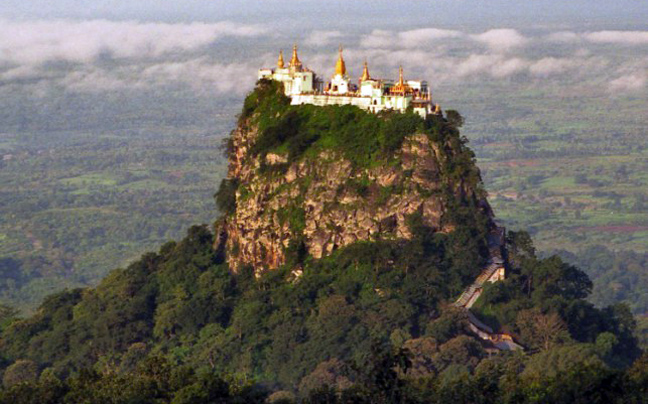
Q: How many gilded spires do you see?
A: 5